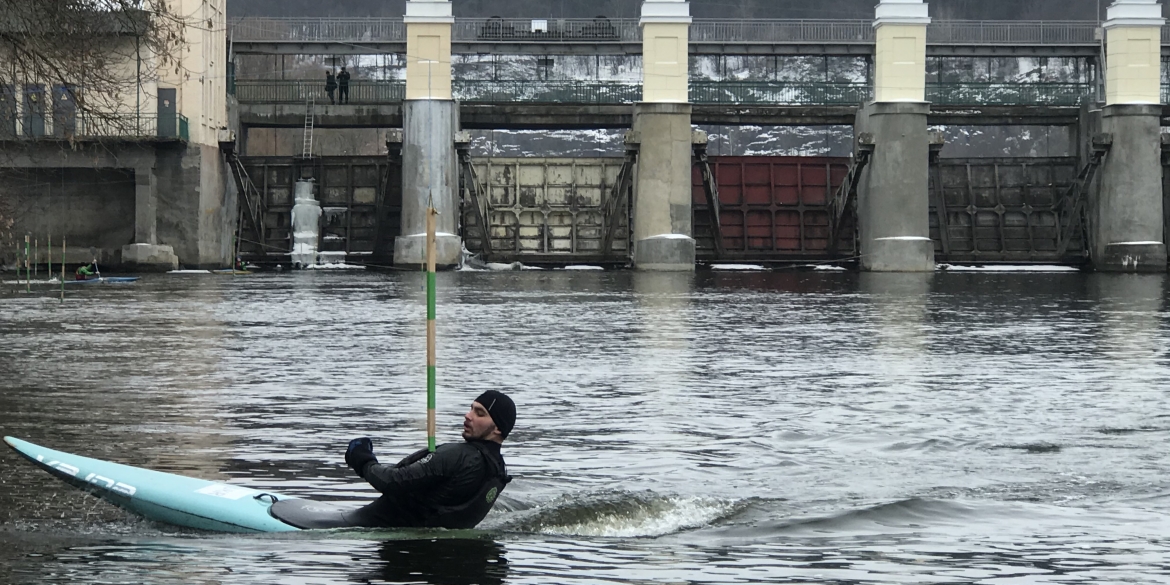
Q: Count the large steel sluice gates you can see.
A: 4